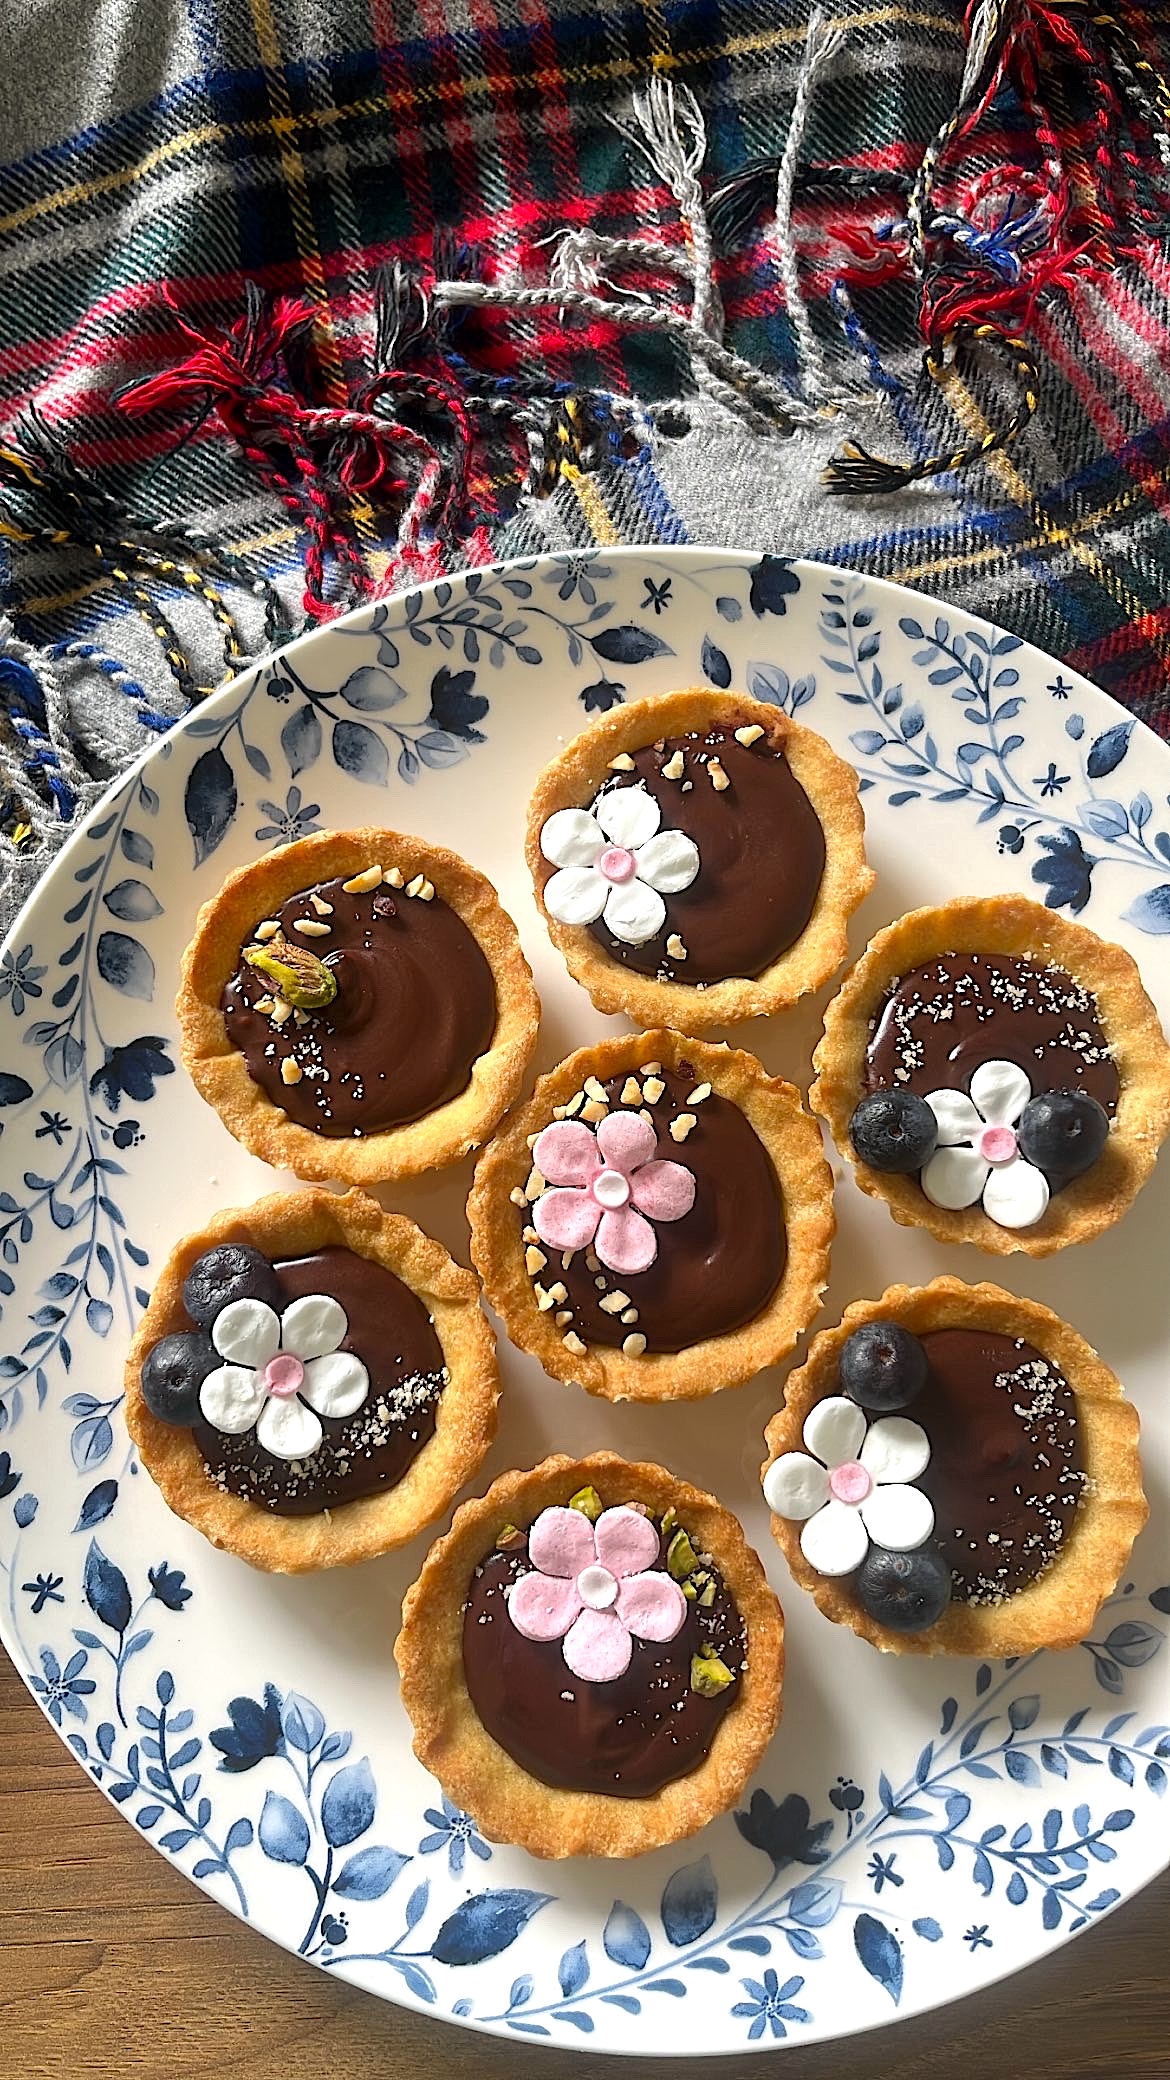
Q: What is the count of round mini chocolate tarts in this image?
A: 7